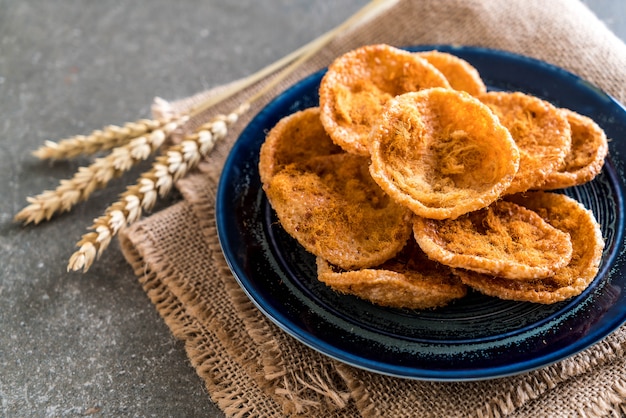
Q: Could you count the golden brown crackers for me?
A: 10